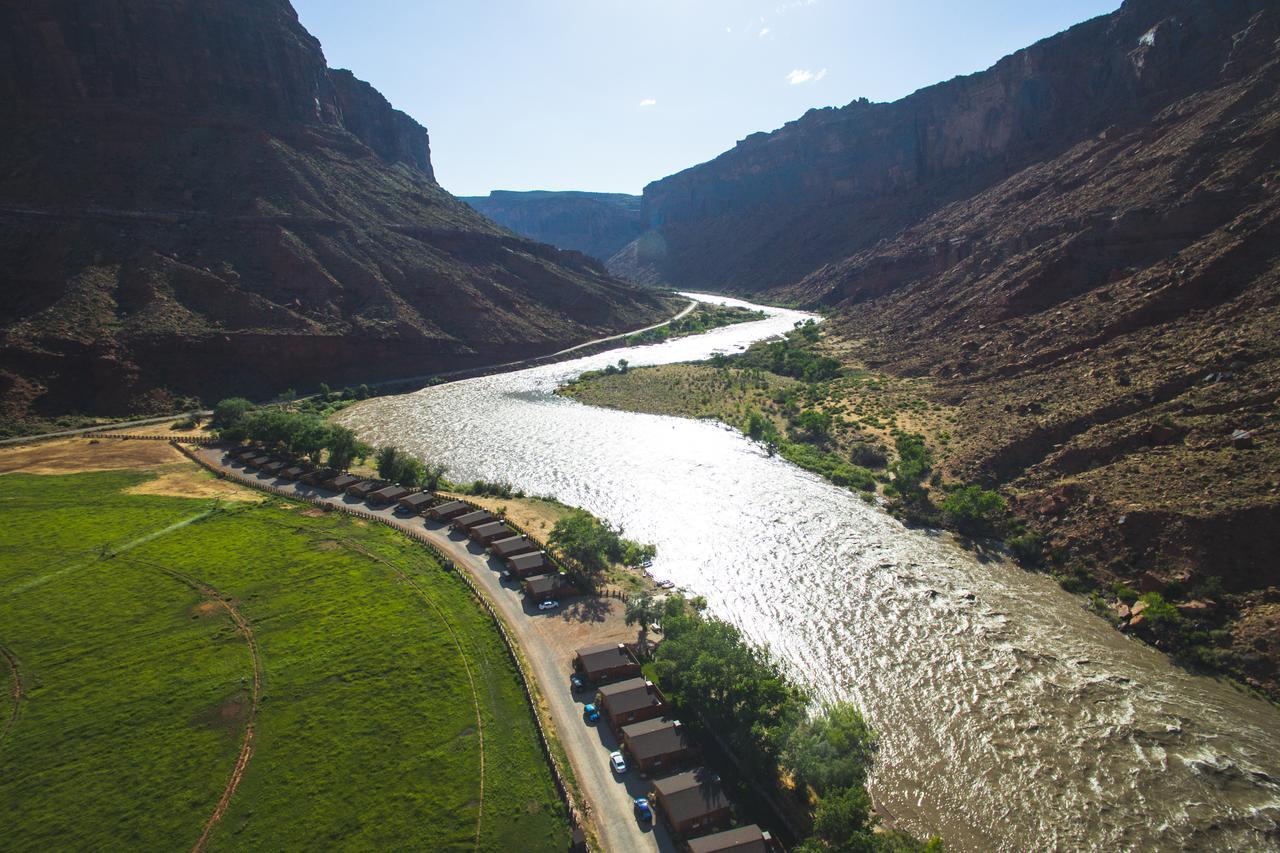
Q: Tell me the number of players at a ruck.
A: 0